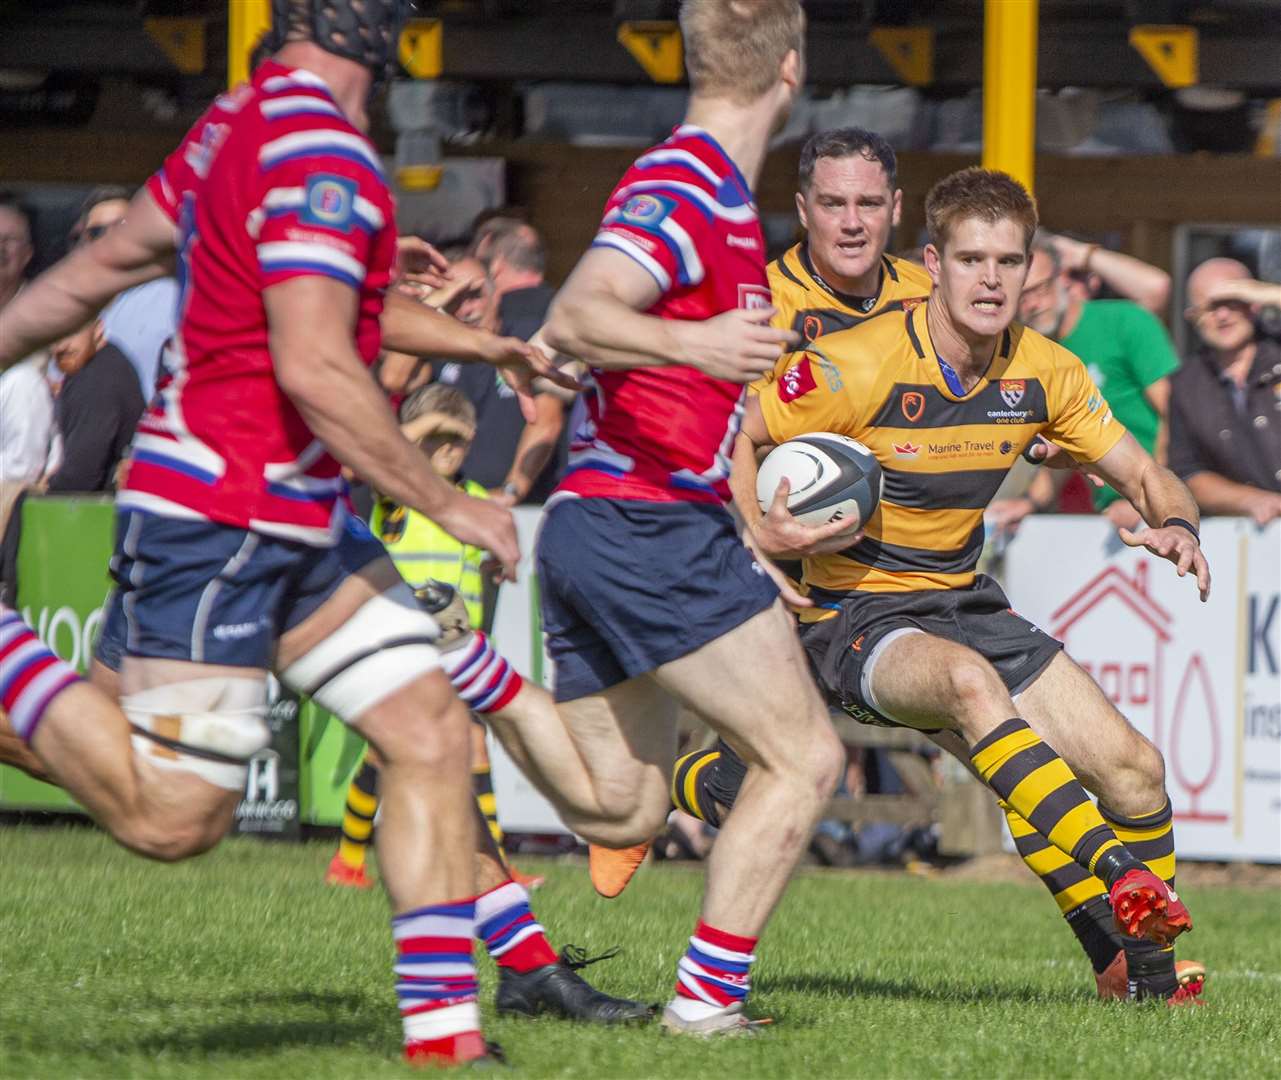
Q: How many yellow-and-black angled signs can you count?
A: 5